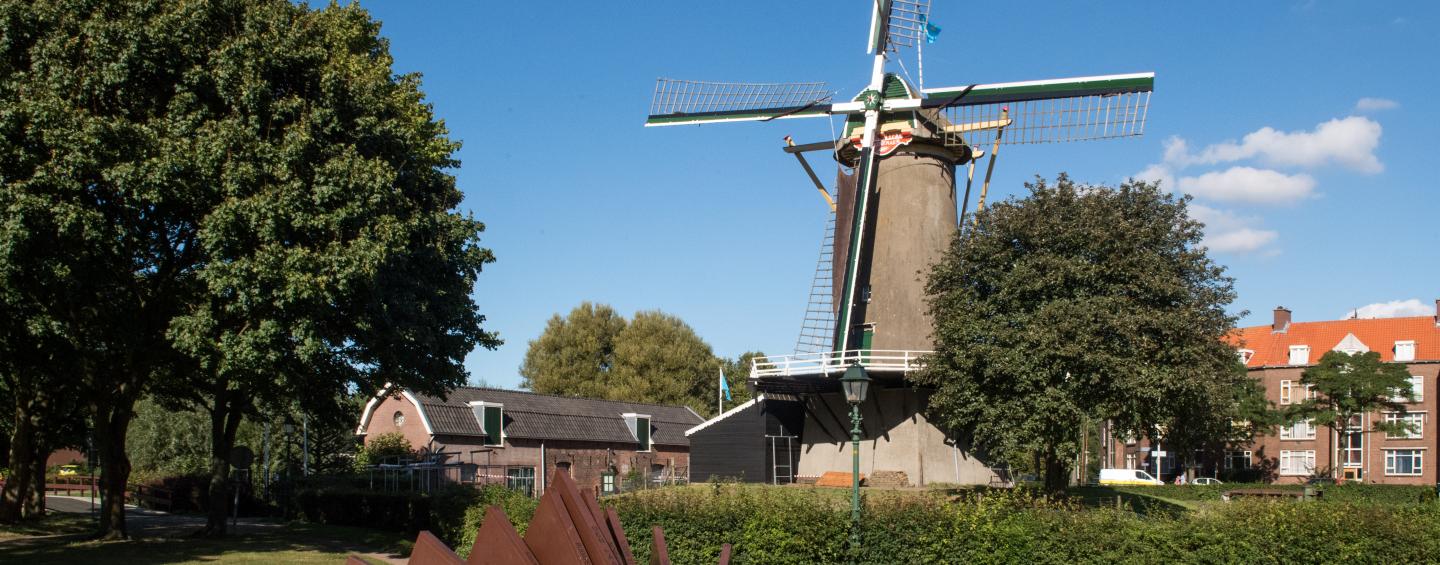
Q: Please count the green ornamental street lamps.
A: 1